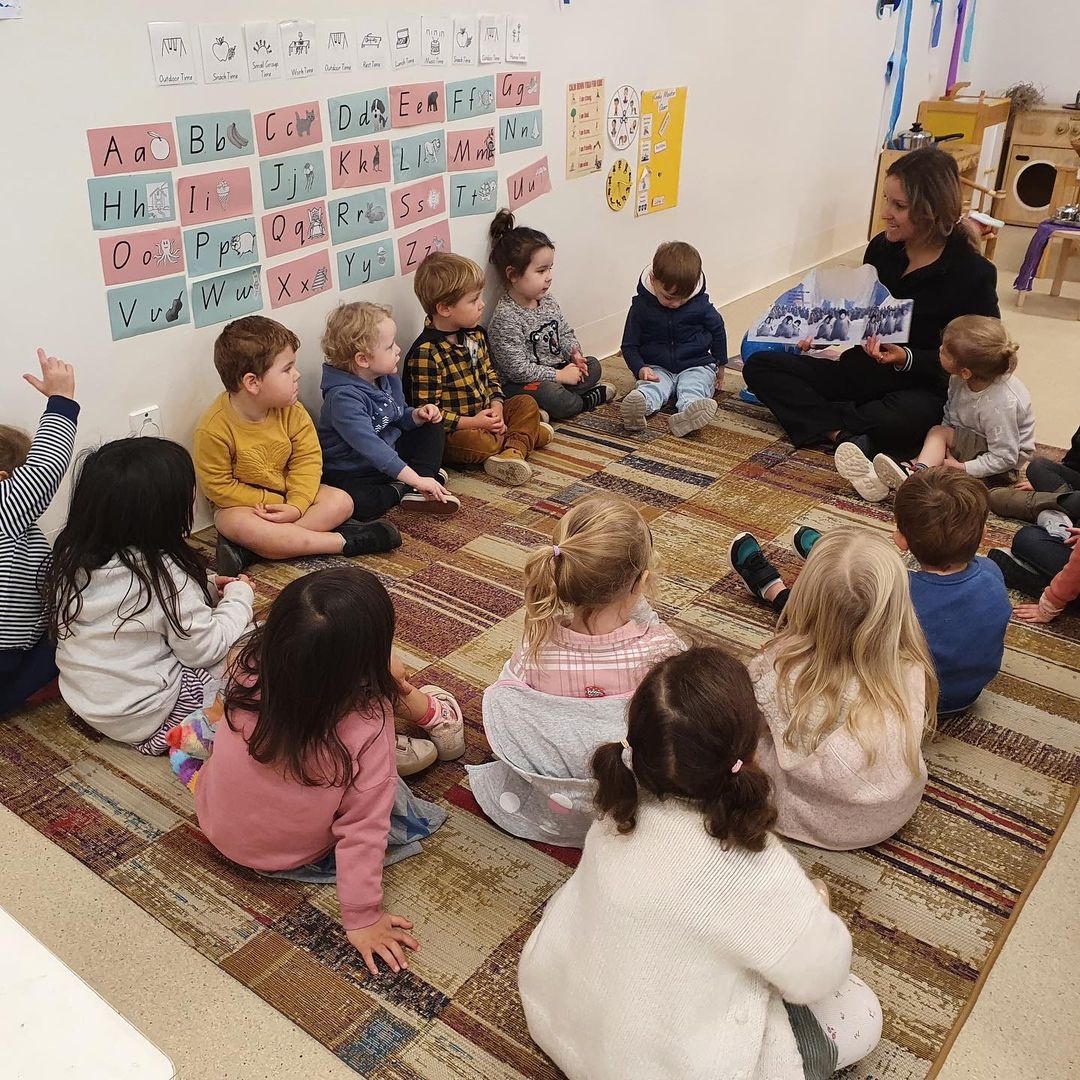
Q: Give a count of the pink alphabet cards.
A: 13